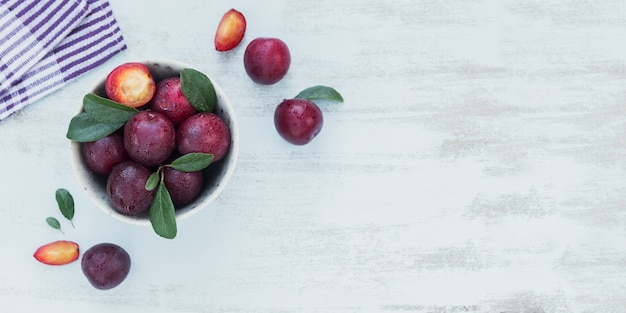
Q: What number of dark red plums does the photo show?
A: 9